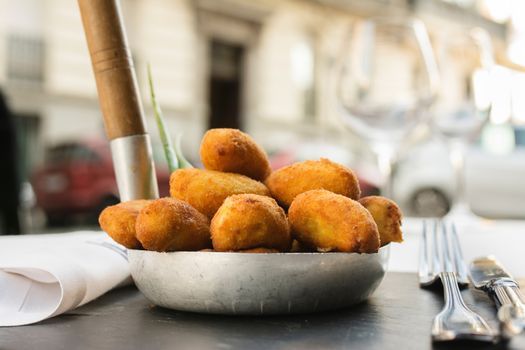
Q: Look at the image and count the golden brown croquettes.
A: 8